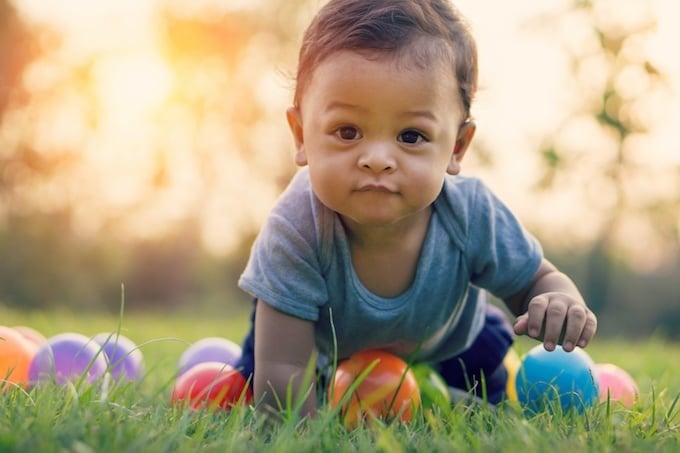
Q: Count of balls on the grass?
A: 11